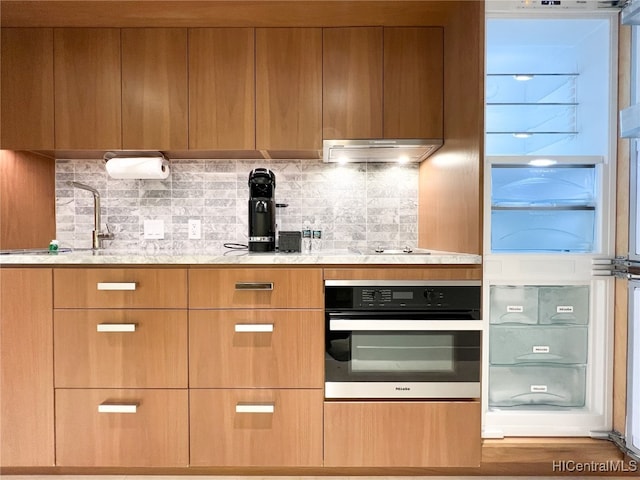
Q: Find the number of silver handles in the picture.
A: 7